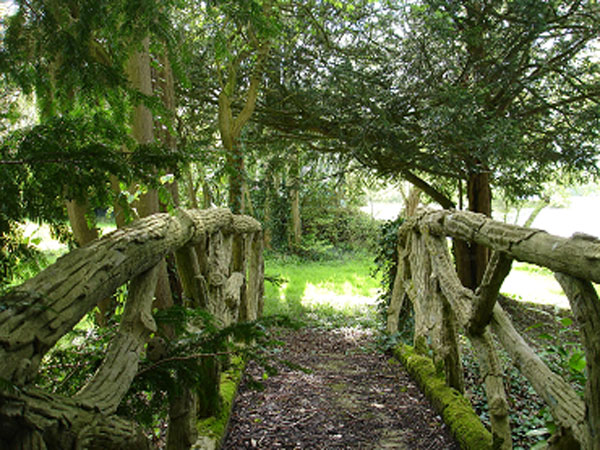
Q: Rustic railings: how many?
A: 2